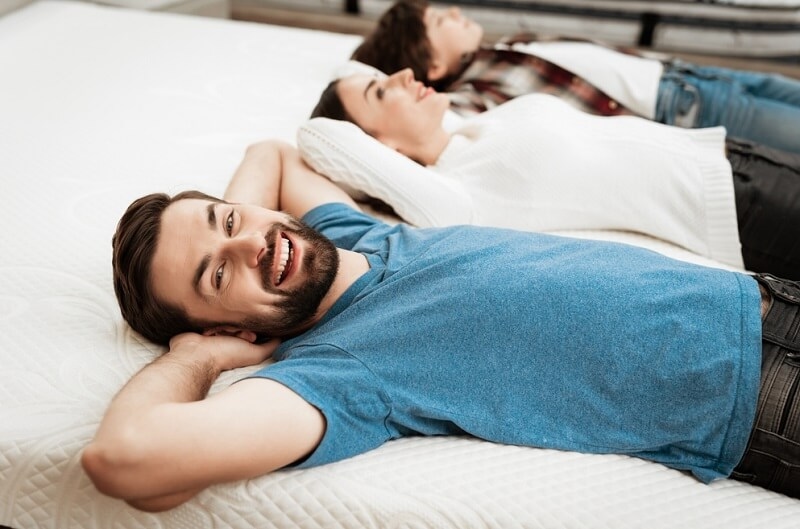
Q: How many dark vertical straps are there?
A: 2